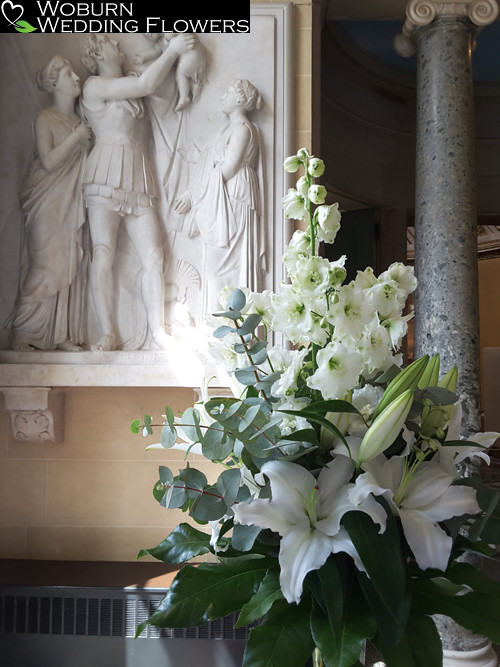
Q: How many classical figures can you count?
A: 4